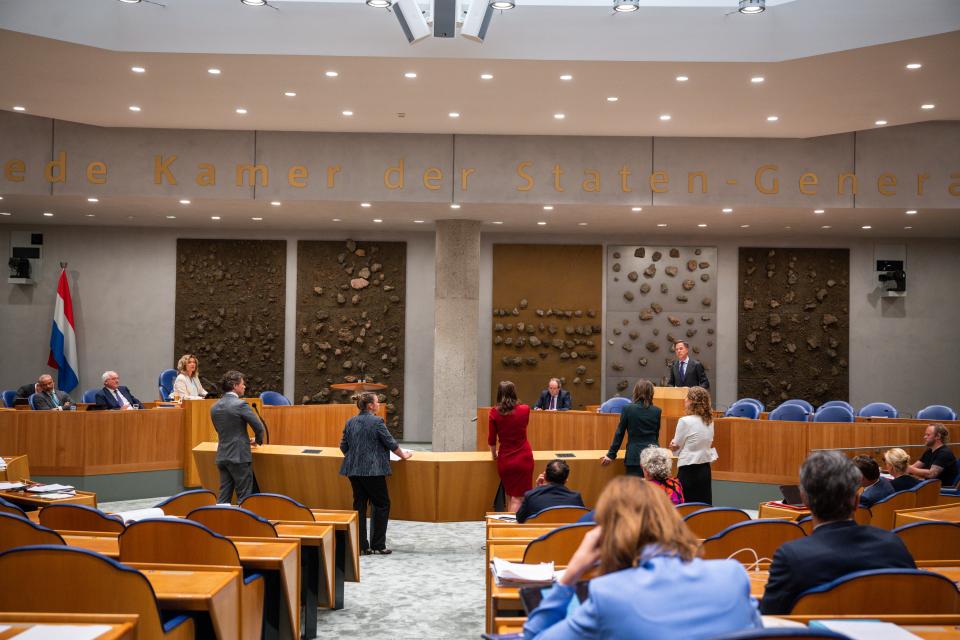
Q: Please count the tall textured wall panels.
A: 5